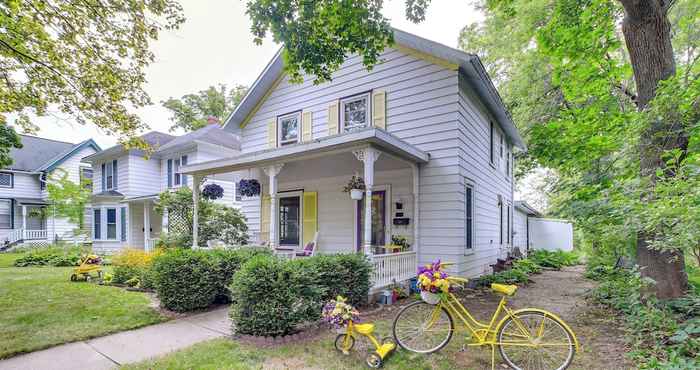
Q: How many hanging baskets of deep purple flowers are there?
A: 2